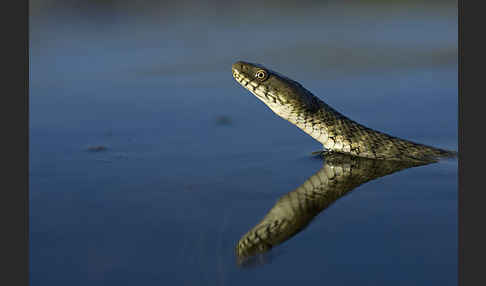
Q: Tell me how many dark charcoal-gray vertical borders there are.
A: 2